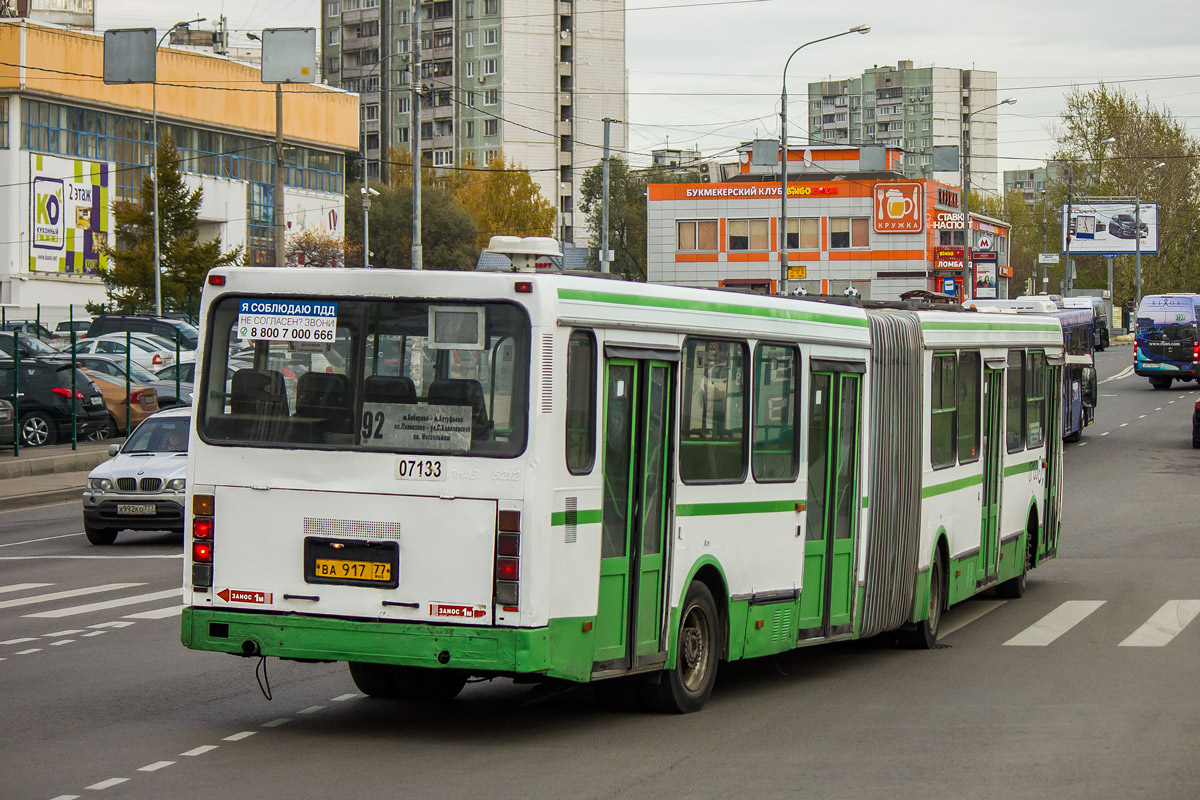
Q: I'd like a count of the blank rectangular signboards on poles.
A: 5